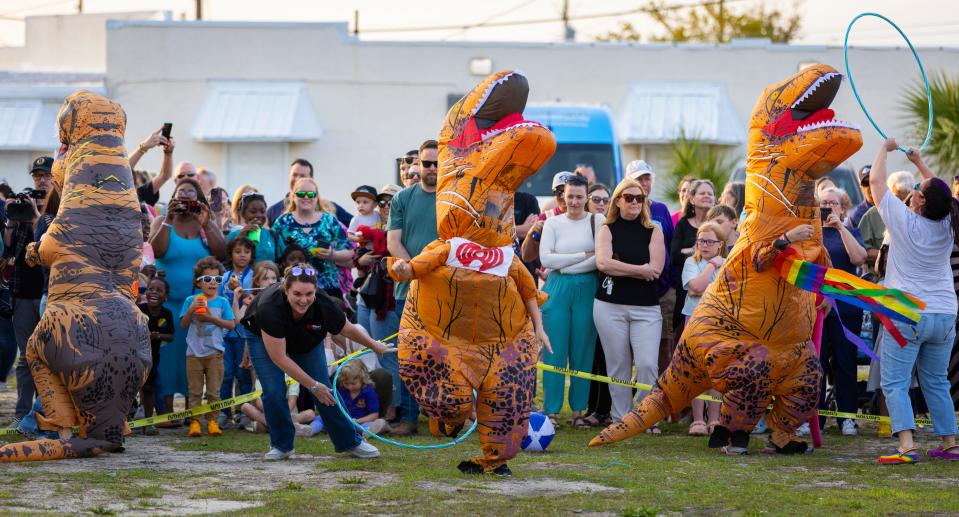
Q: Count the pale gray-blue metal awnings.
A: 3